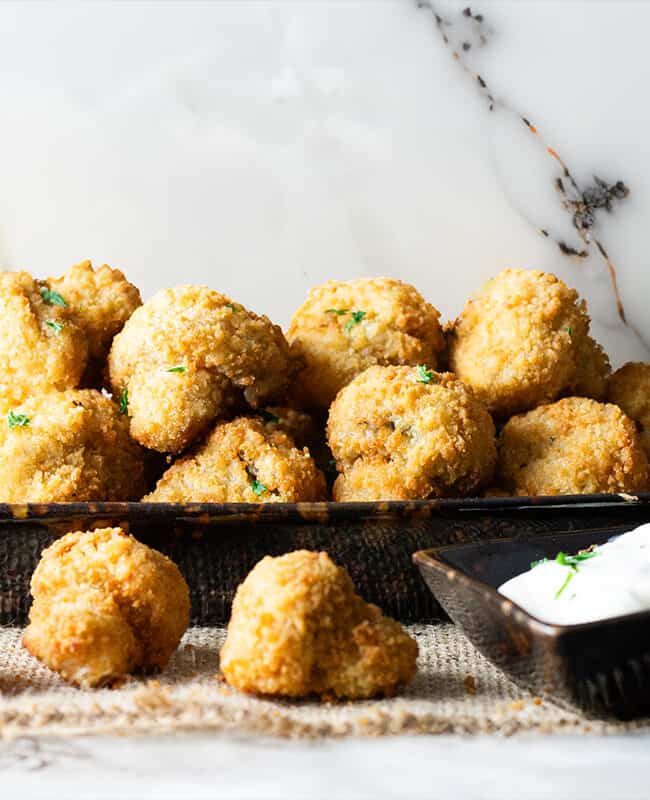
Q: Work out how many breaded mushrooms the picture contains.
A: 12